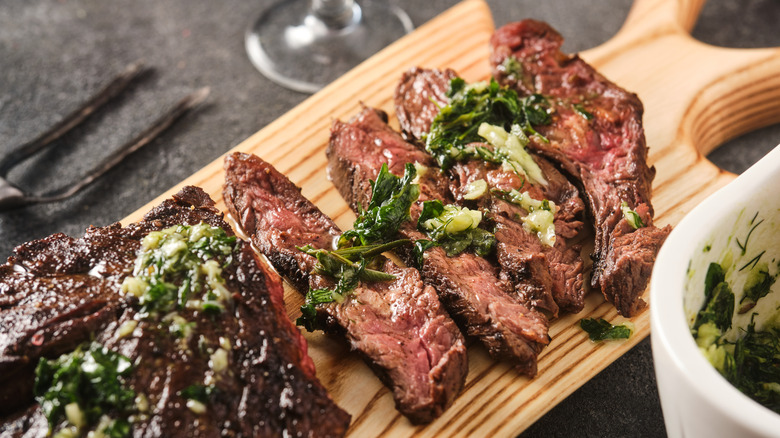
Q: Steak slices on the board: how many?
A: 4